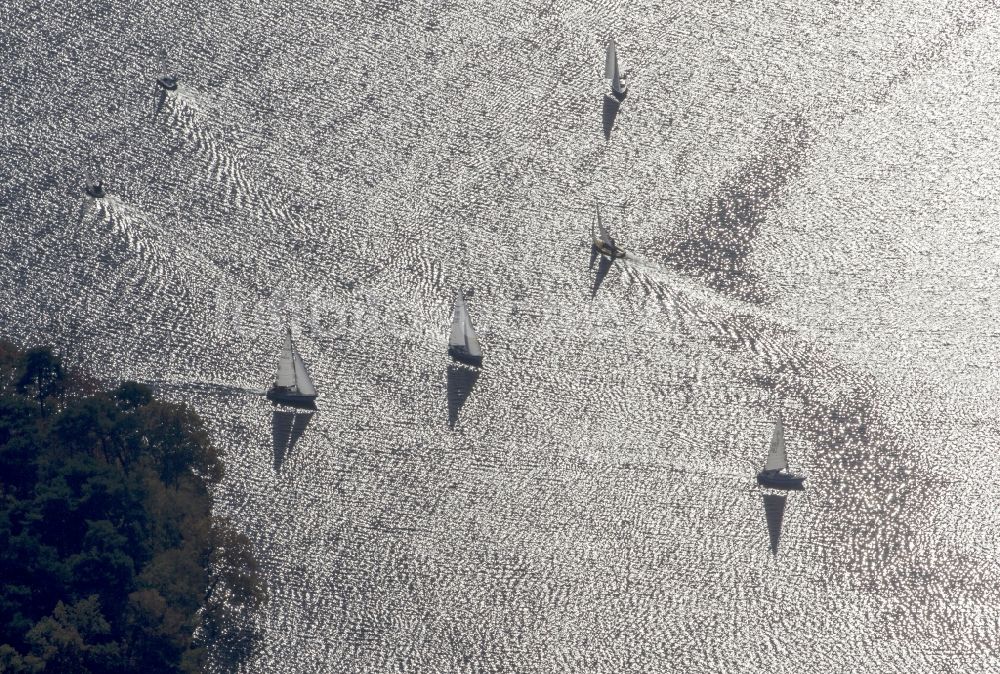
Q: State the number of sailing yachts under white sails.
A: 5